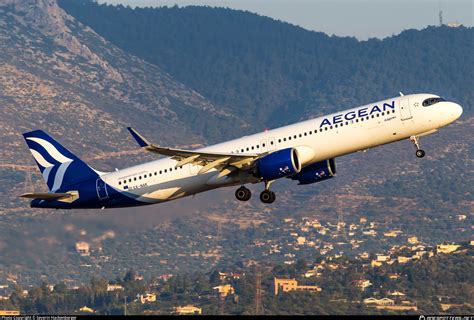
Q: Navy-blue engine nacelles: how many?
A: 2